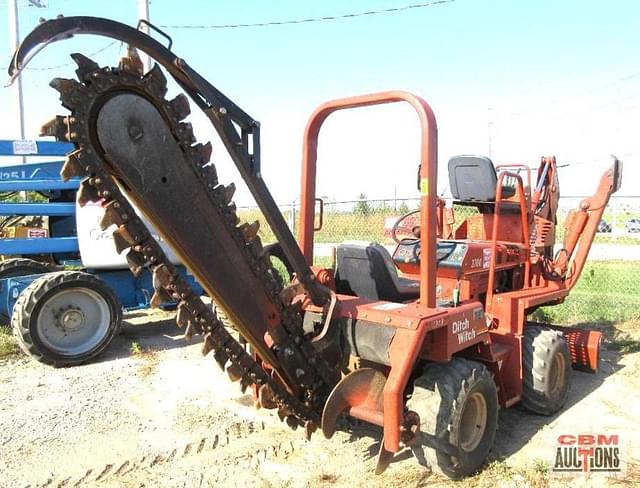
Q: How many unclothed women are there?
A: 0